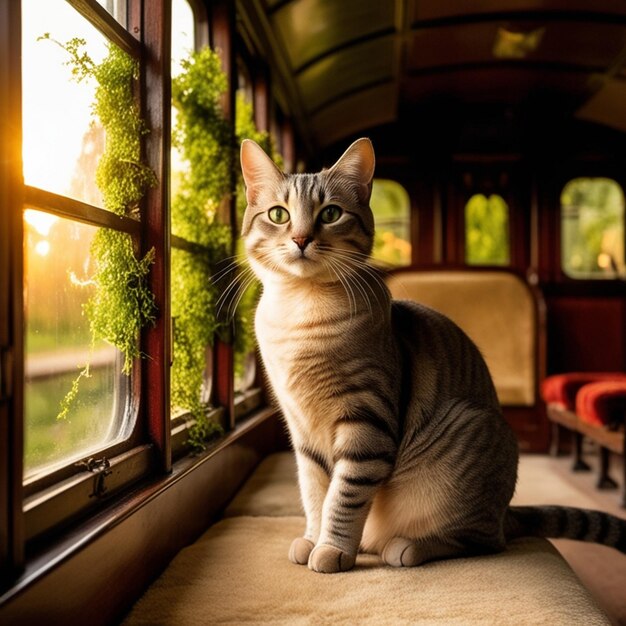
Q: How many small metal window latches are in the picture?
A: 1